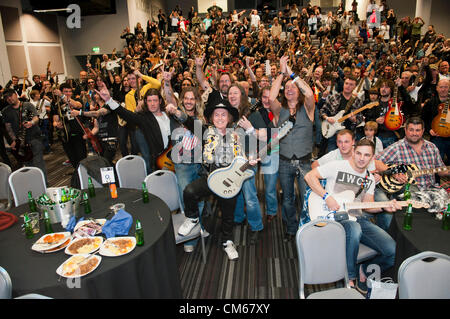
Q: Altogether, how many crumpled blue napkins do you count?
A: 2